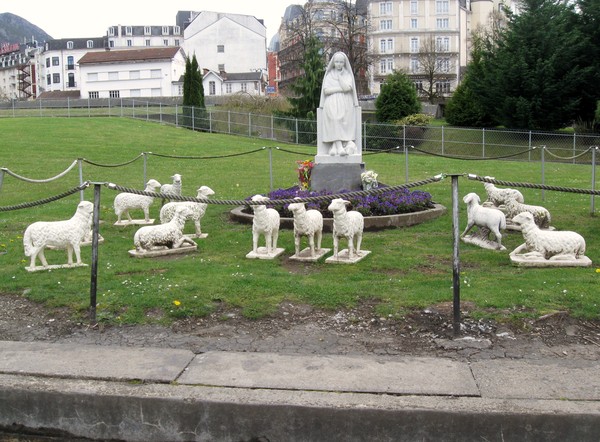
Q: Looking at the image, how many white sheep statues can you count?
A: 12